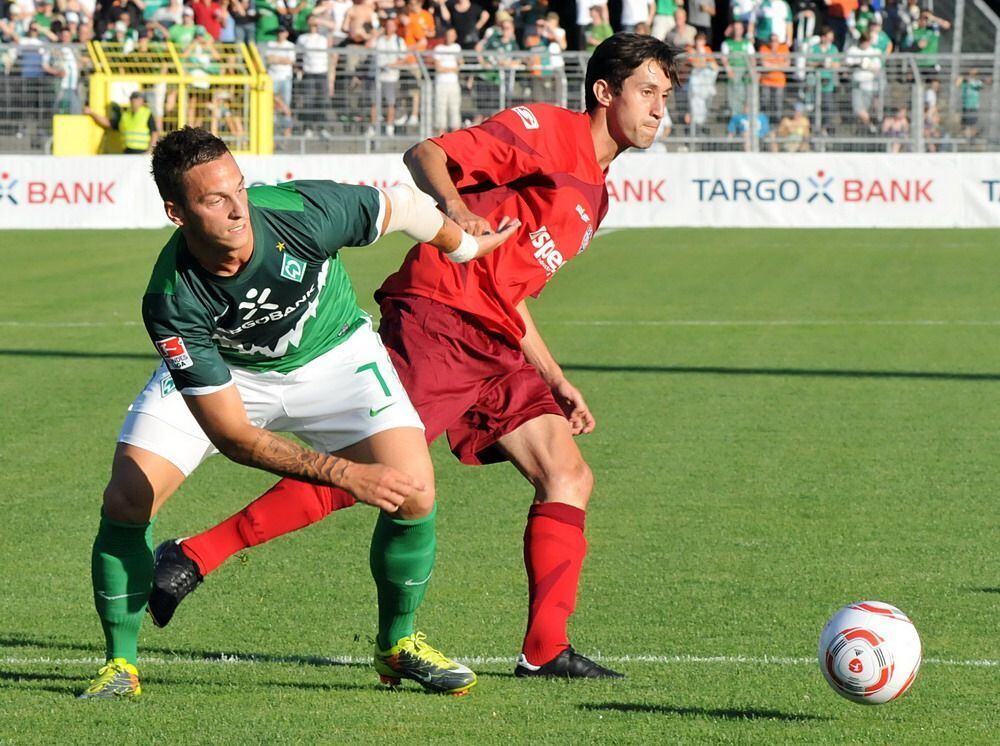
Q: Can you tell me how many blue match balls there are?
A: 0